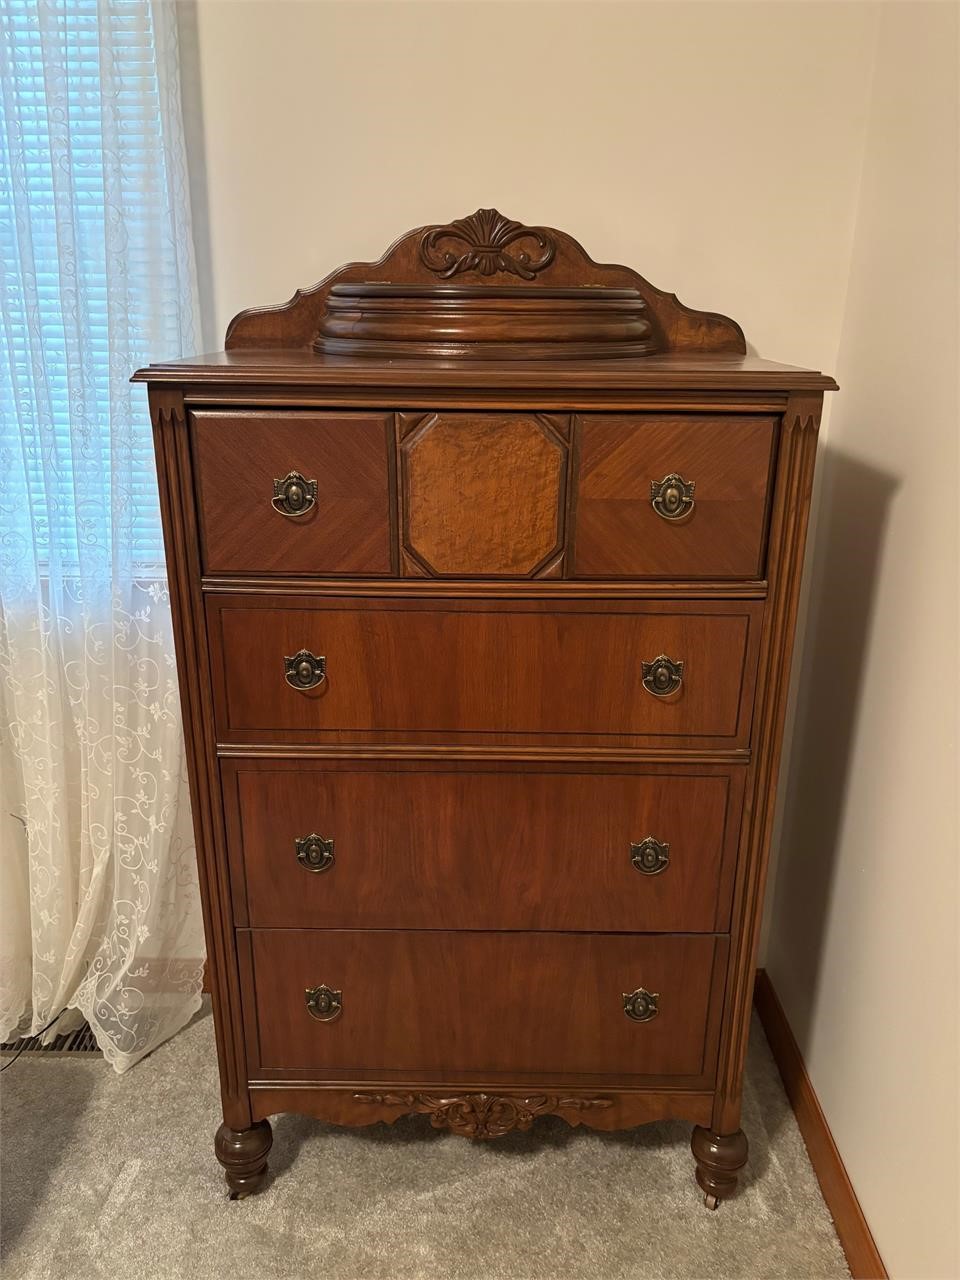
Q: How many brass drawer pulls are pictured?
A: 8